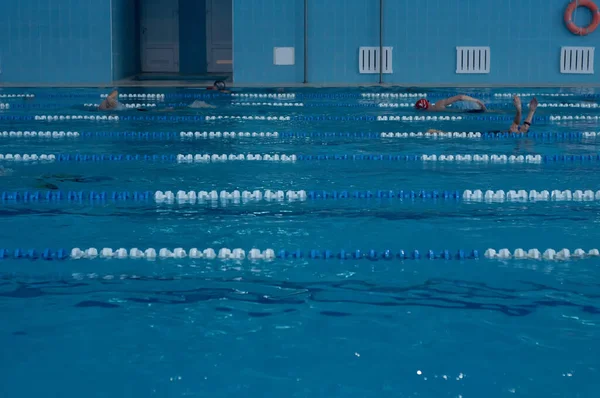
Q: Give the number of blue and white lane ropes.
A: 7